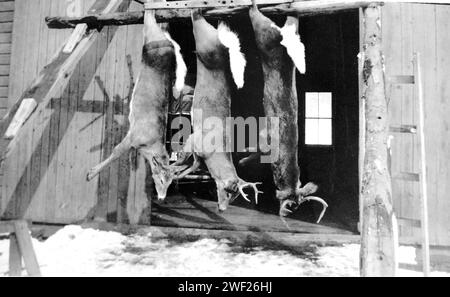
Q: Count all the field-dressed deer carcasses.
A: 3